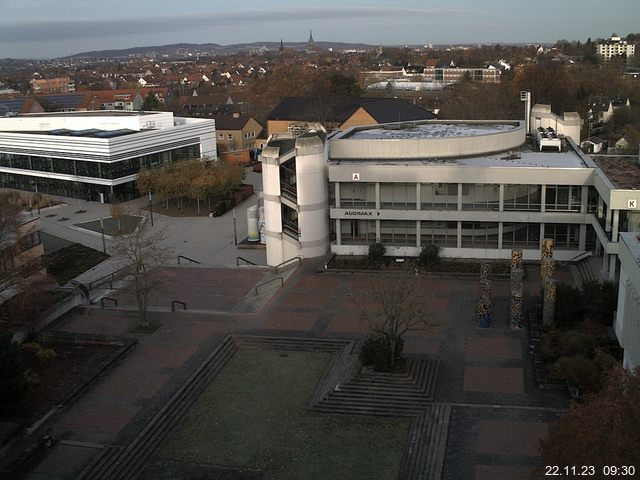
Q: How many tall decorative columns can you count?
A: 3